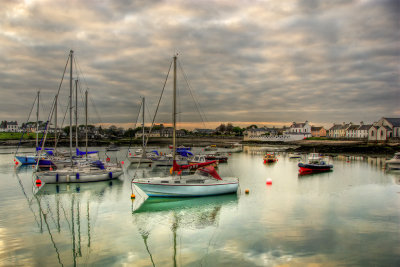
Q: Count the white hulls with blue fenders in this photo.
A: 1